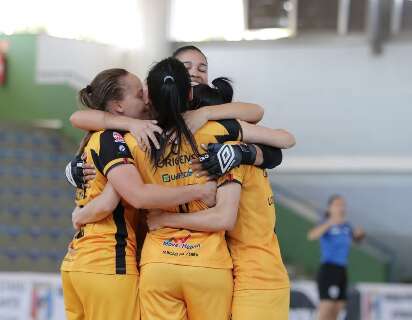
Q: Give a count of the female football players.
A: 4